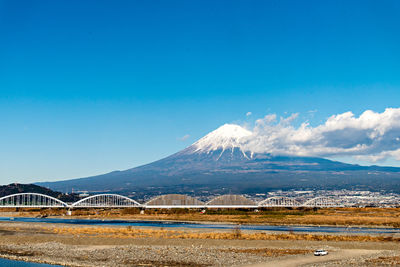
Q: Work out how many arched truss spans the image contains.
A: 6